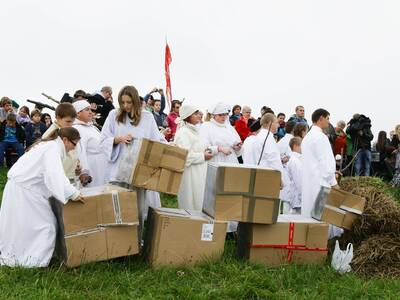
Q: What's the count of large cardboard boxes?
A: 6